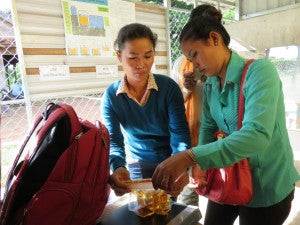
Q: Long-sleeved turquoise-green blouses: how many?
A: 1